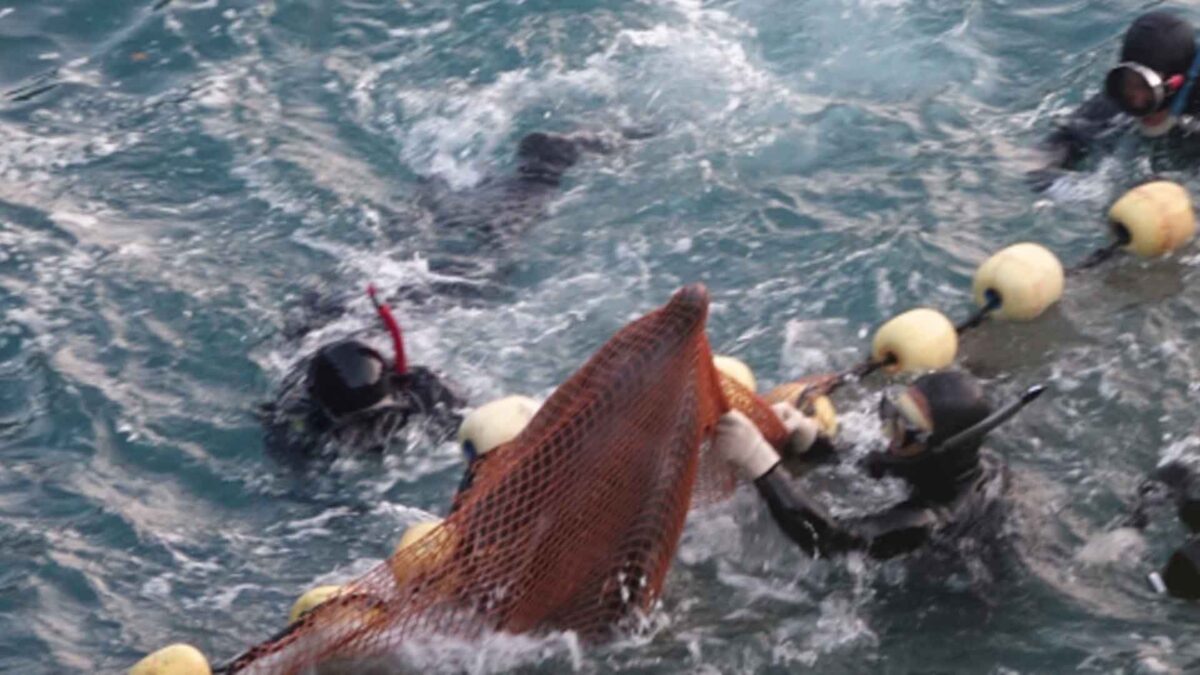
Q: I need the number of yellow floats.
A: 9